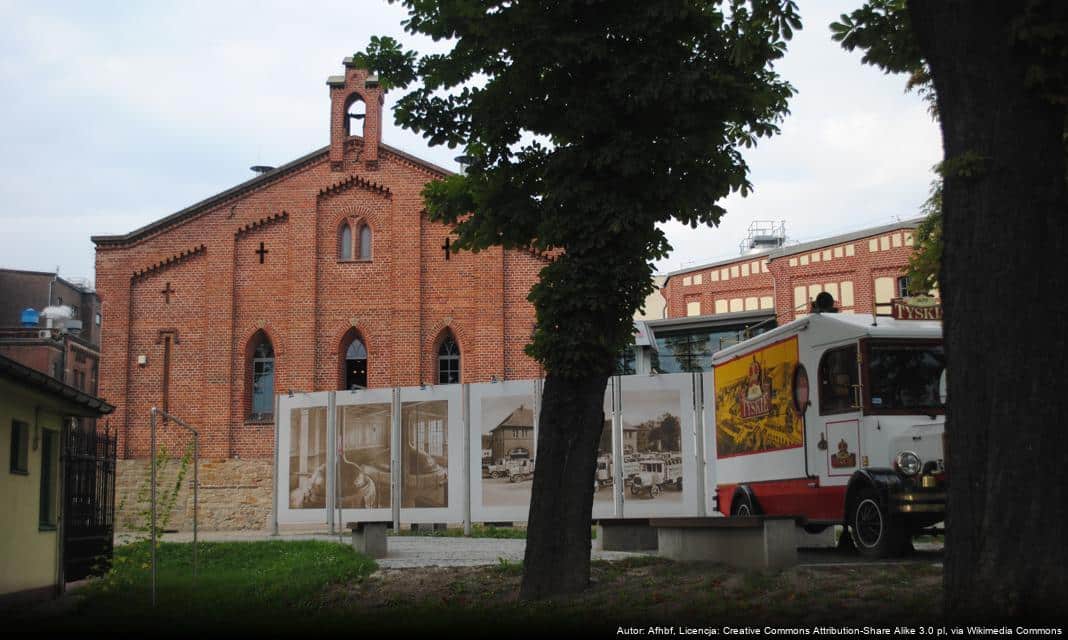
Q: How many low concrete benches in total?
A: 3